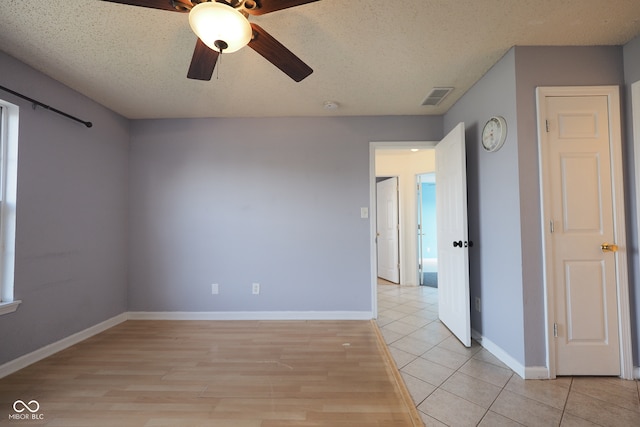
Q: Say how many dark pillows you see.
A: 0